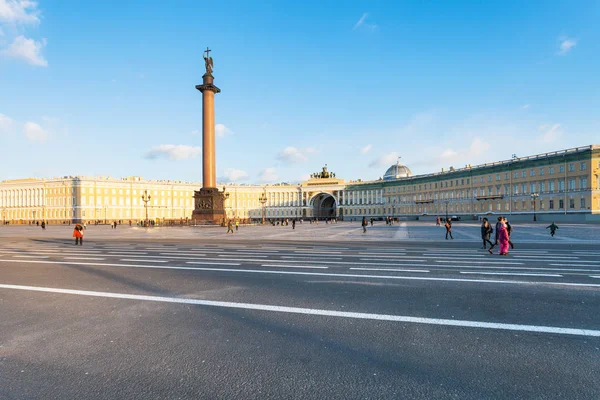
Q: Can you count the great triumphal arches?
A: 1